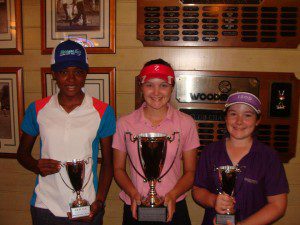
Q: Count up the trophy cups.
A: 3